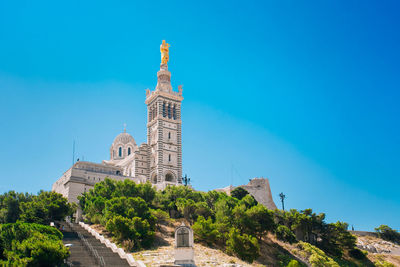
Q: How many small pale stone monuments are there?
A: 1